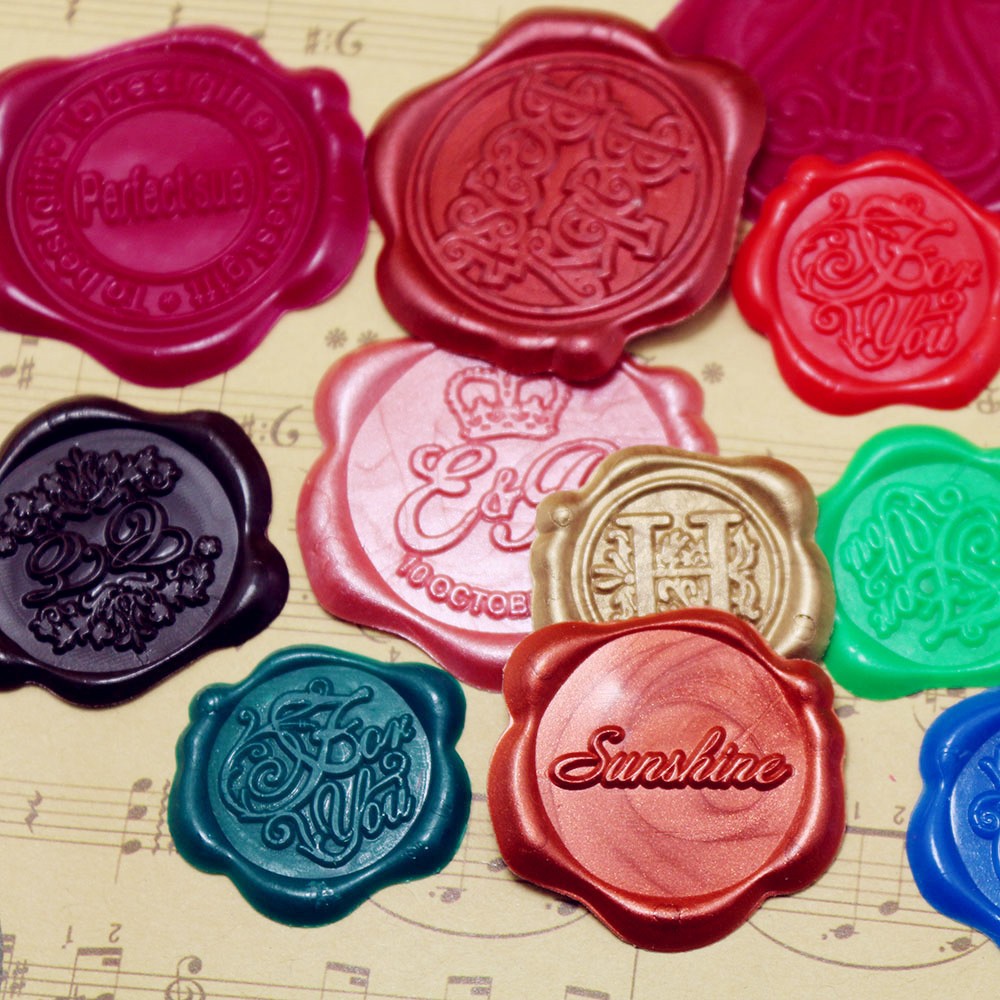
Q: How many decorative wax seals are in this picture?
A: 11